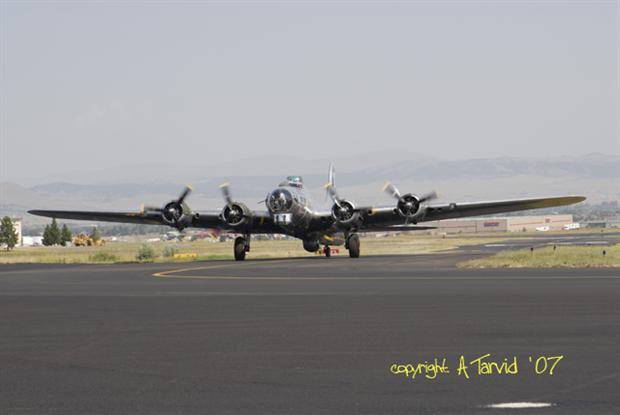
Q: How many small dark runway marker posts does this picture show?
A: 3